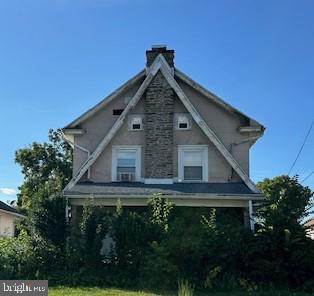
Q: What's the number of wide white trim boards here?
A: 2